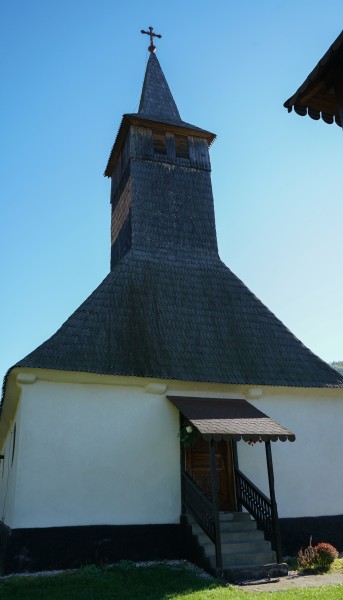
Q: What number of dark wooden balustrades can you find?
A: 2